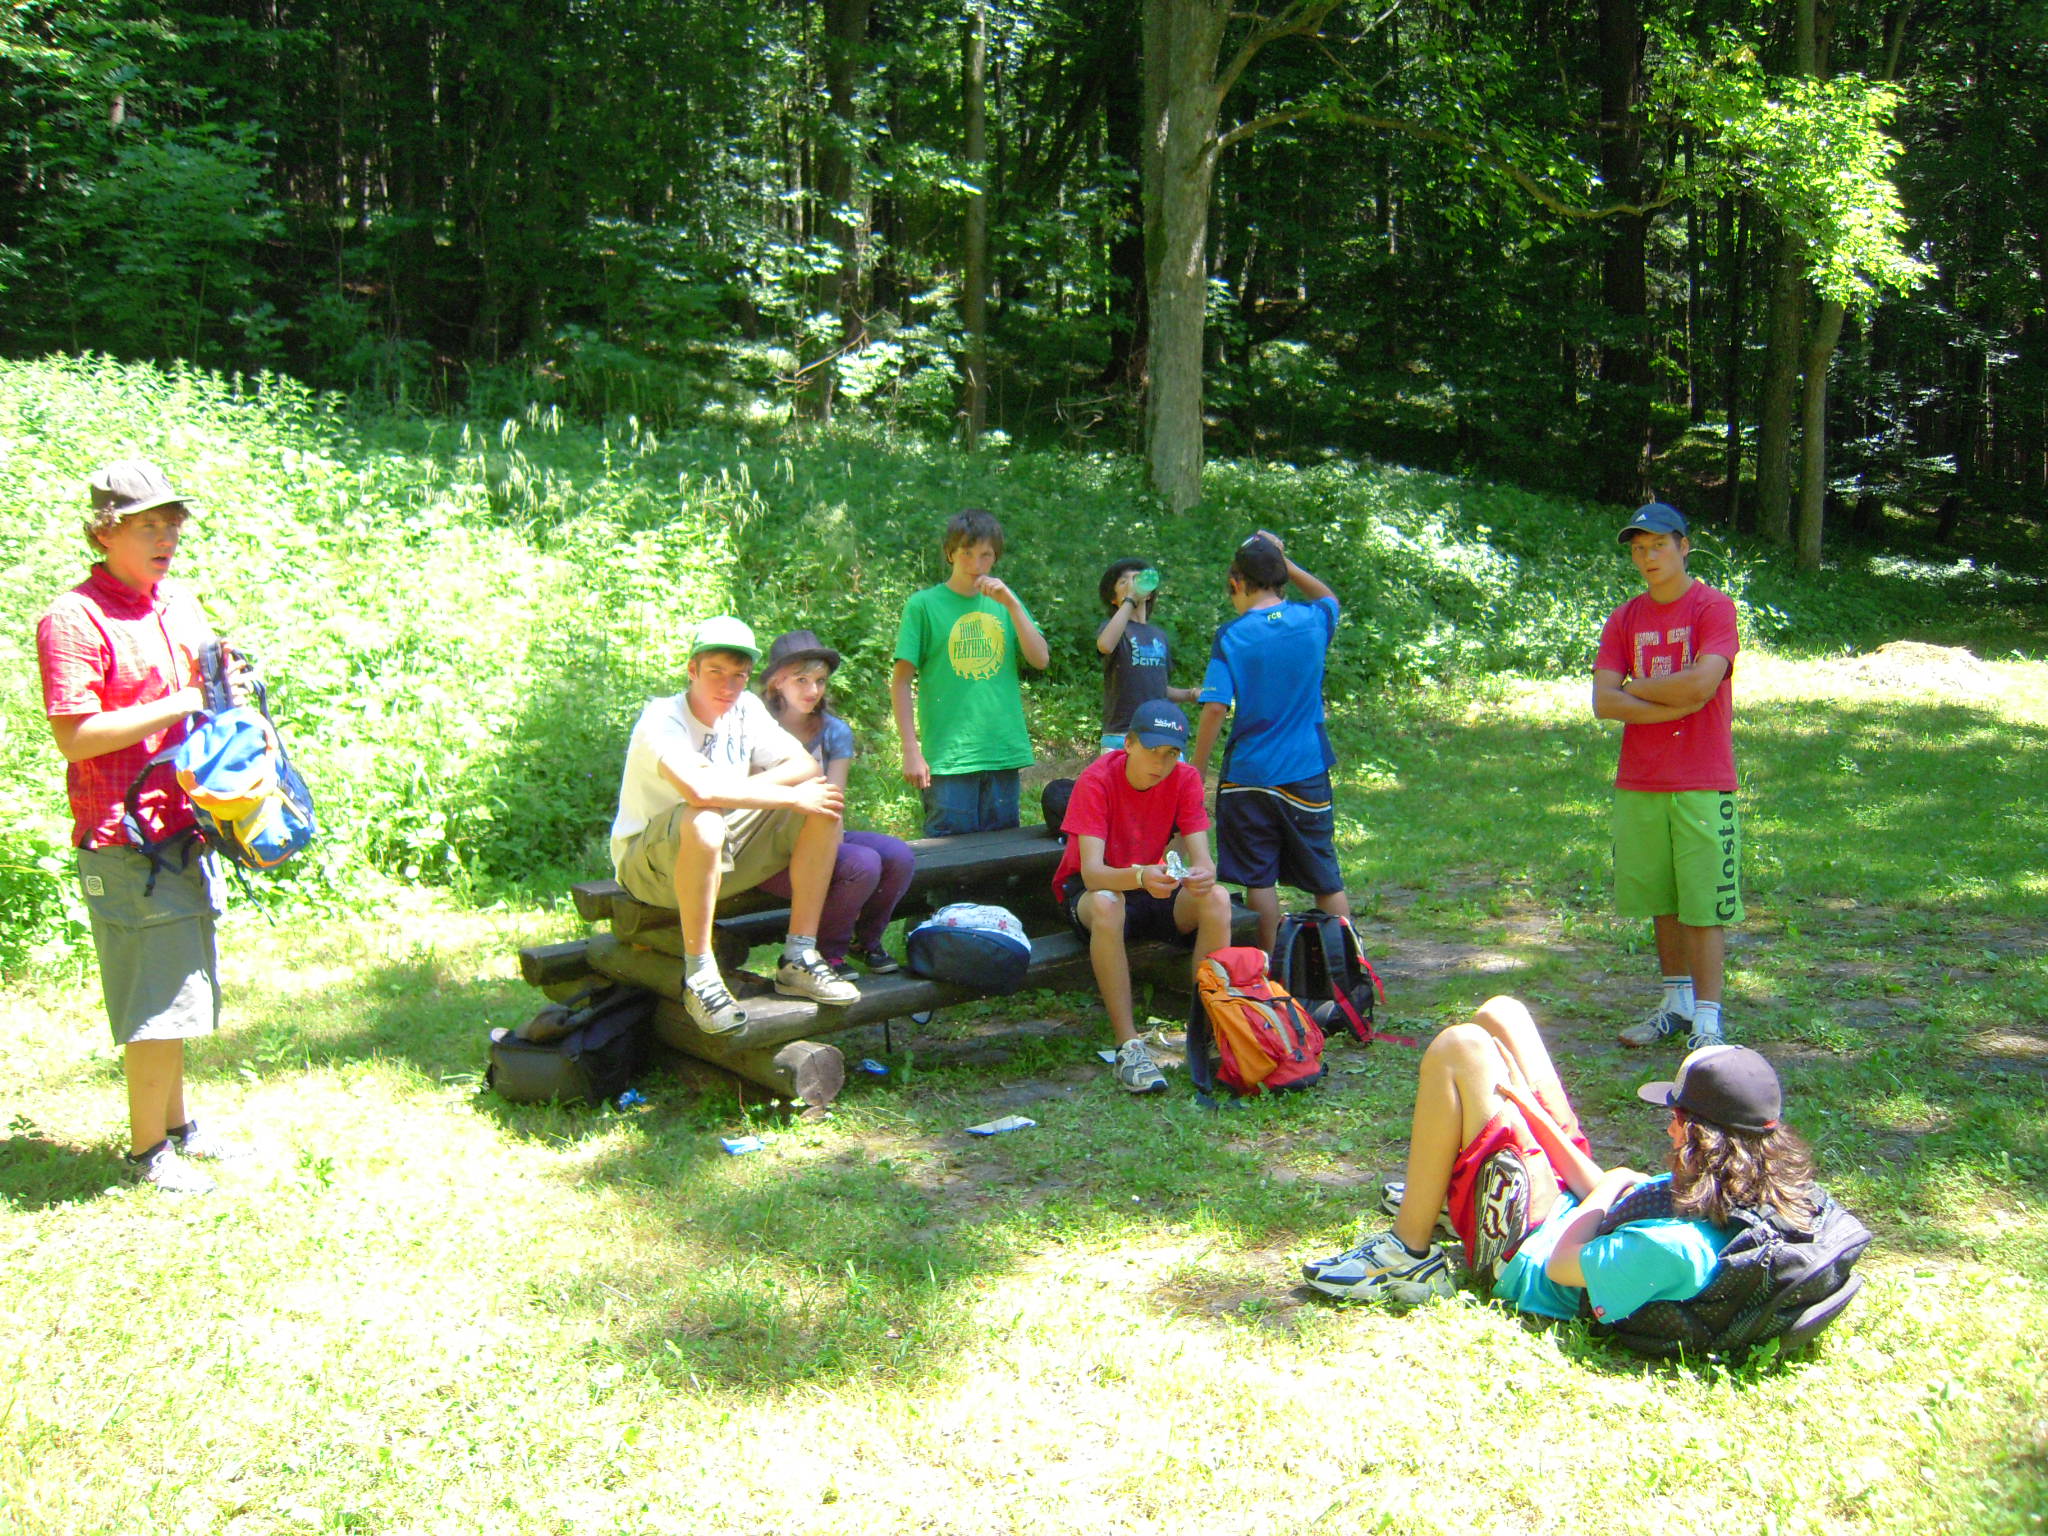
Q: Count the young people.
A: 9